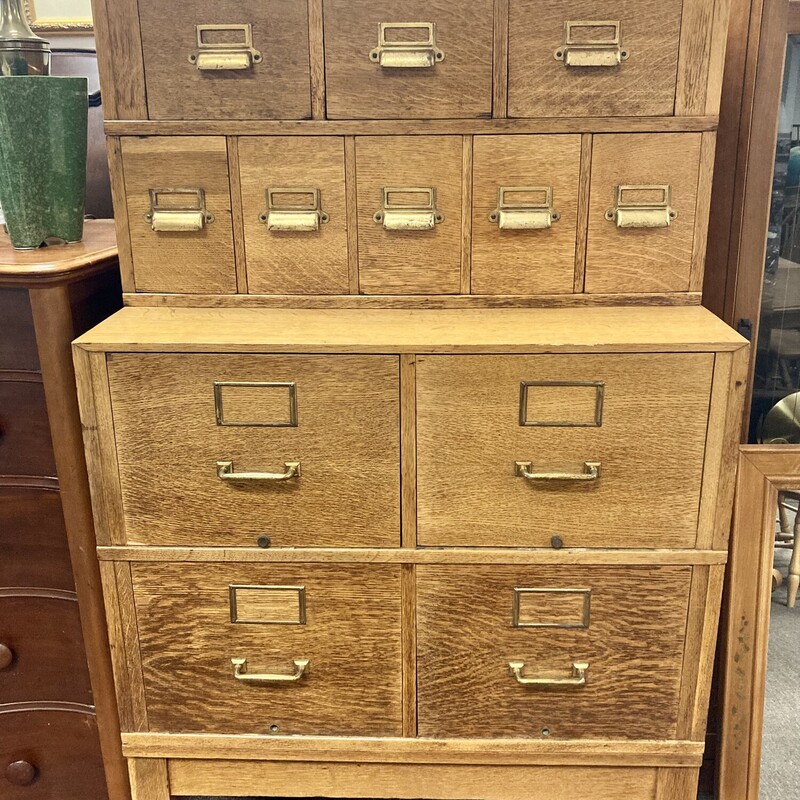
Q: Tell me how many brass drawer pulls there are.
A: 12